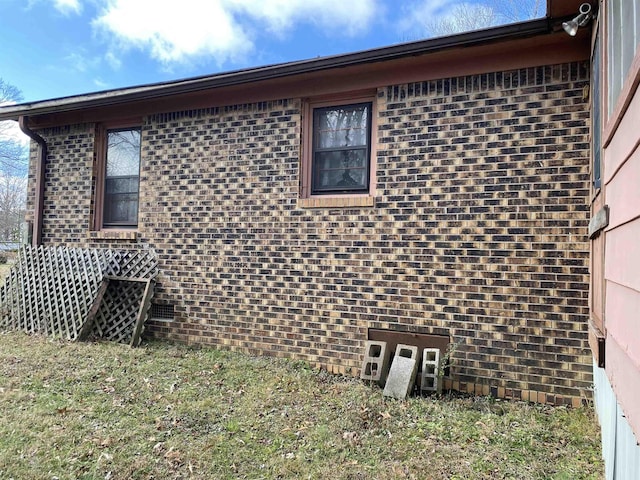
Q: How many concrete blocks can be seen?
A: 4